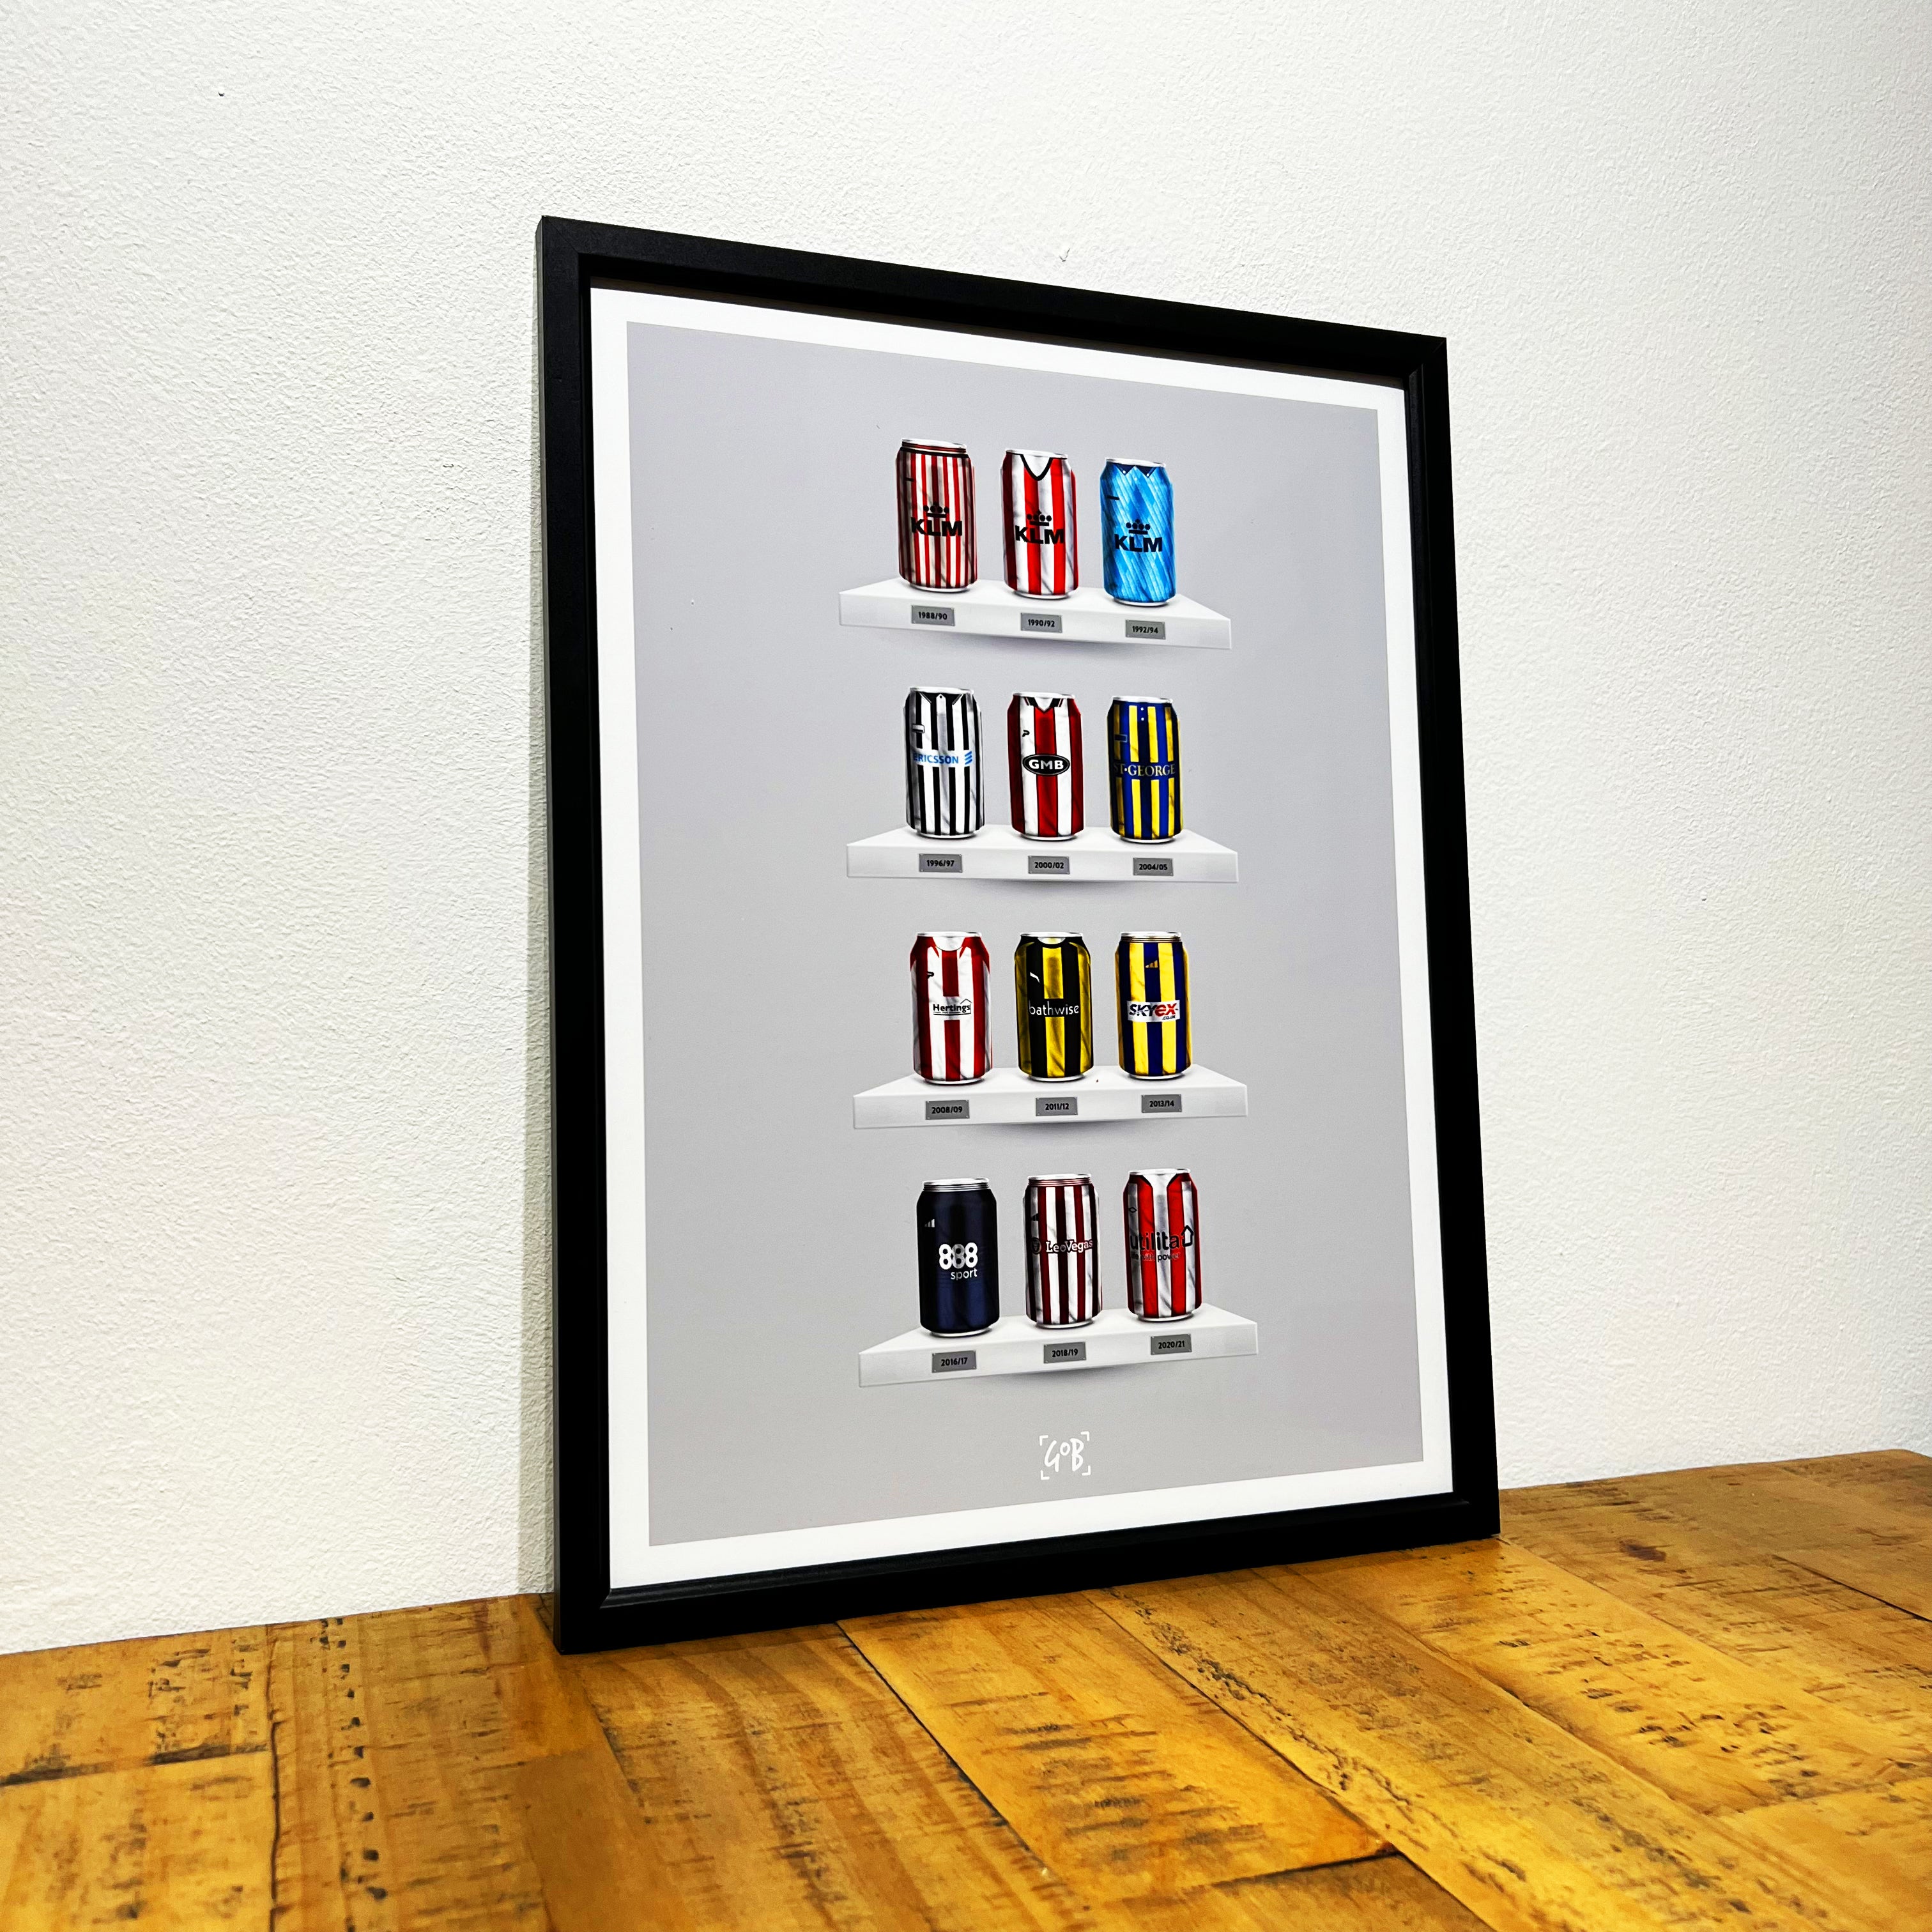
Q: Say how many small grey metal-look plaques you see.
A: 12